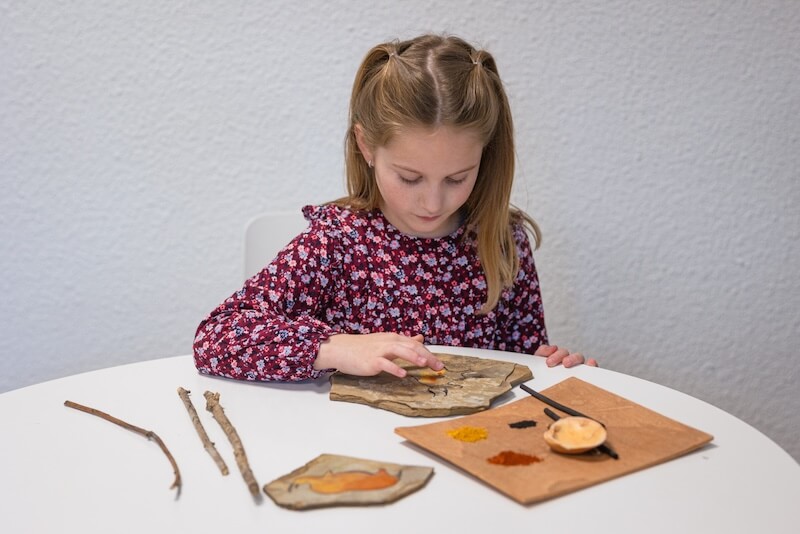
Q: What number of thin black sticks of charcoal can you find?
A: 2